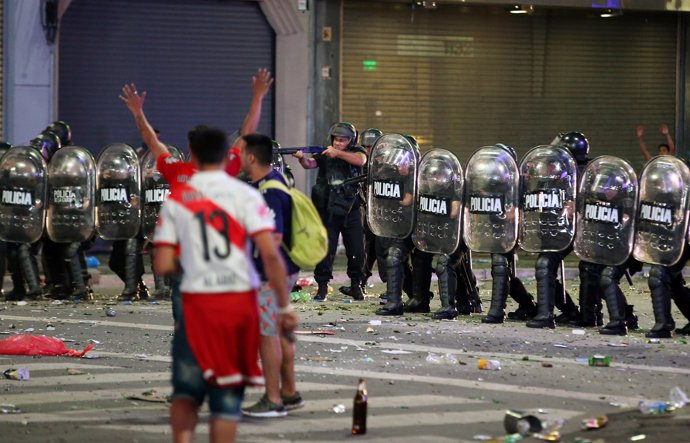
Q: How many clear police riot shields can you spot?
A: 10